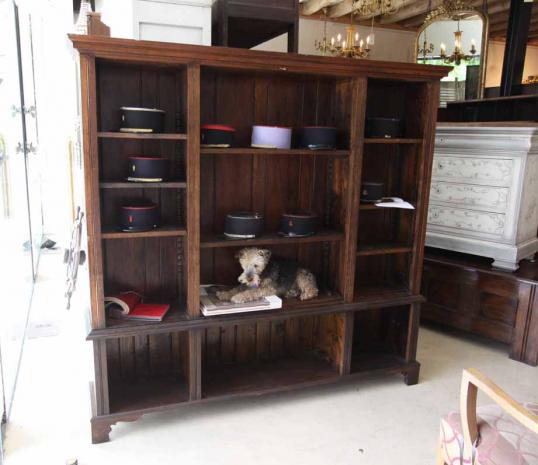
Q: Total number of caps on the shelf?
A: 10